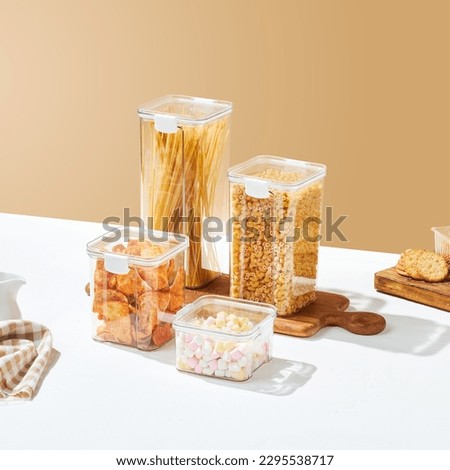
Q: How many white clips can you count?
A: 3